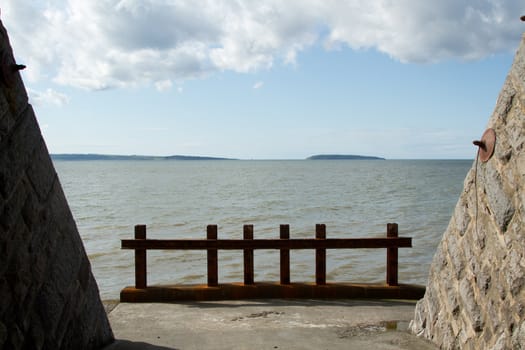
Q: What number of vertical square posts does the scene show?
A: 6